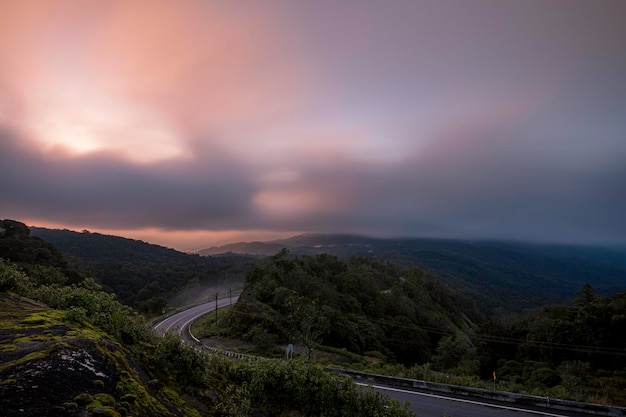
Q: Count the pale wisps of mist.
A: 1